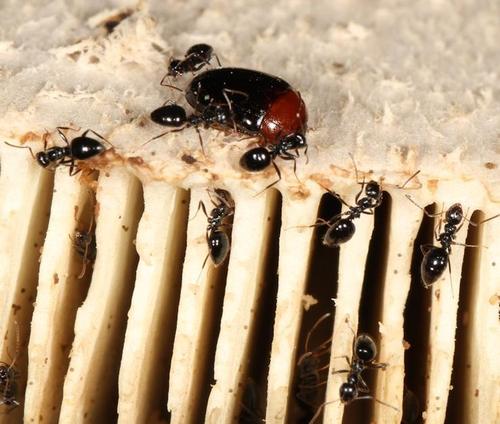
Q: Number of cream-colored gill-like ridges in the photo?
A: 11